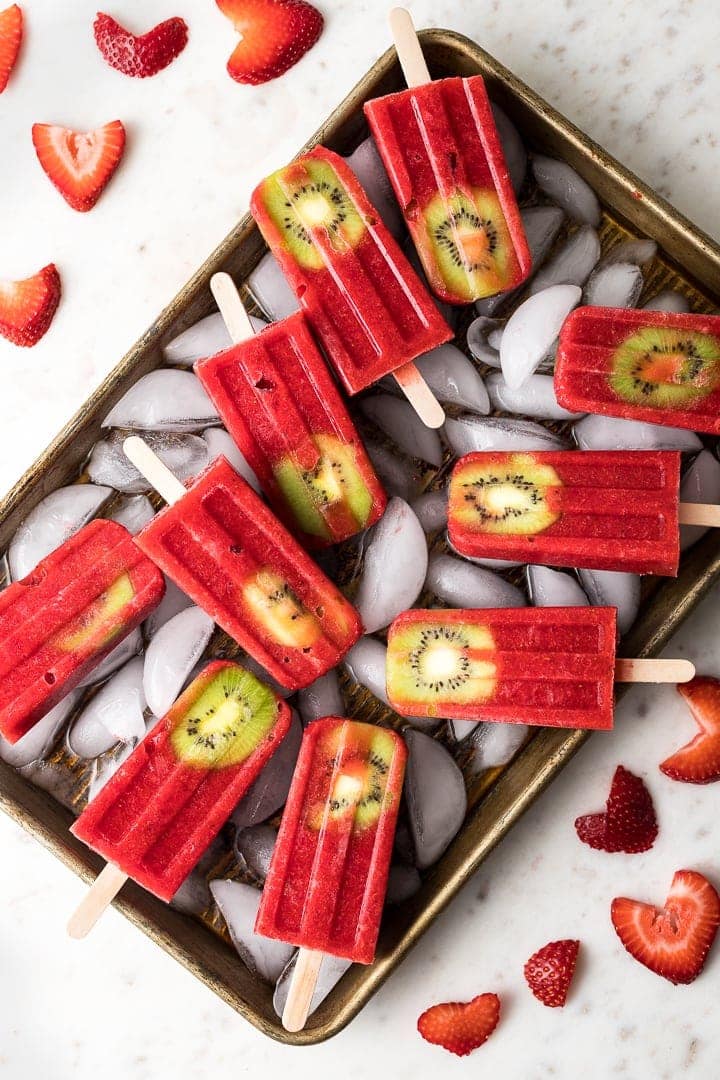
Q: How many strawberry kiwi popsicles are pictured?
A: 10